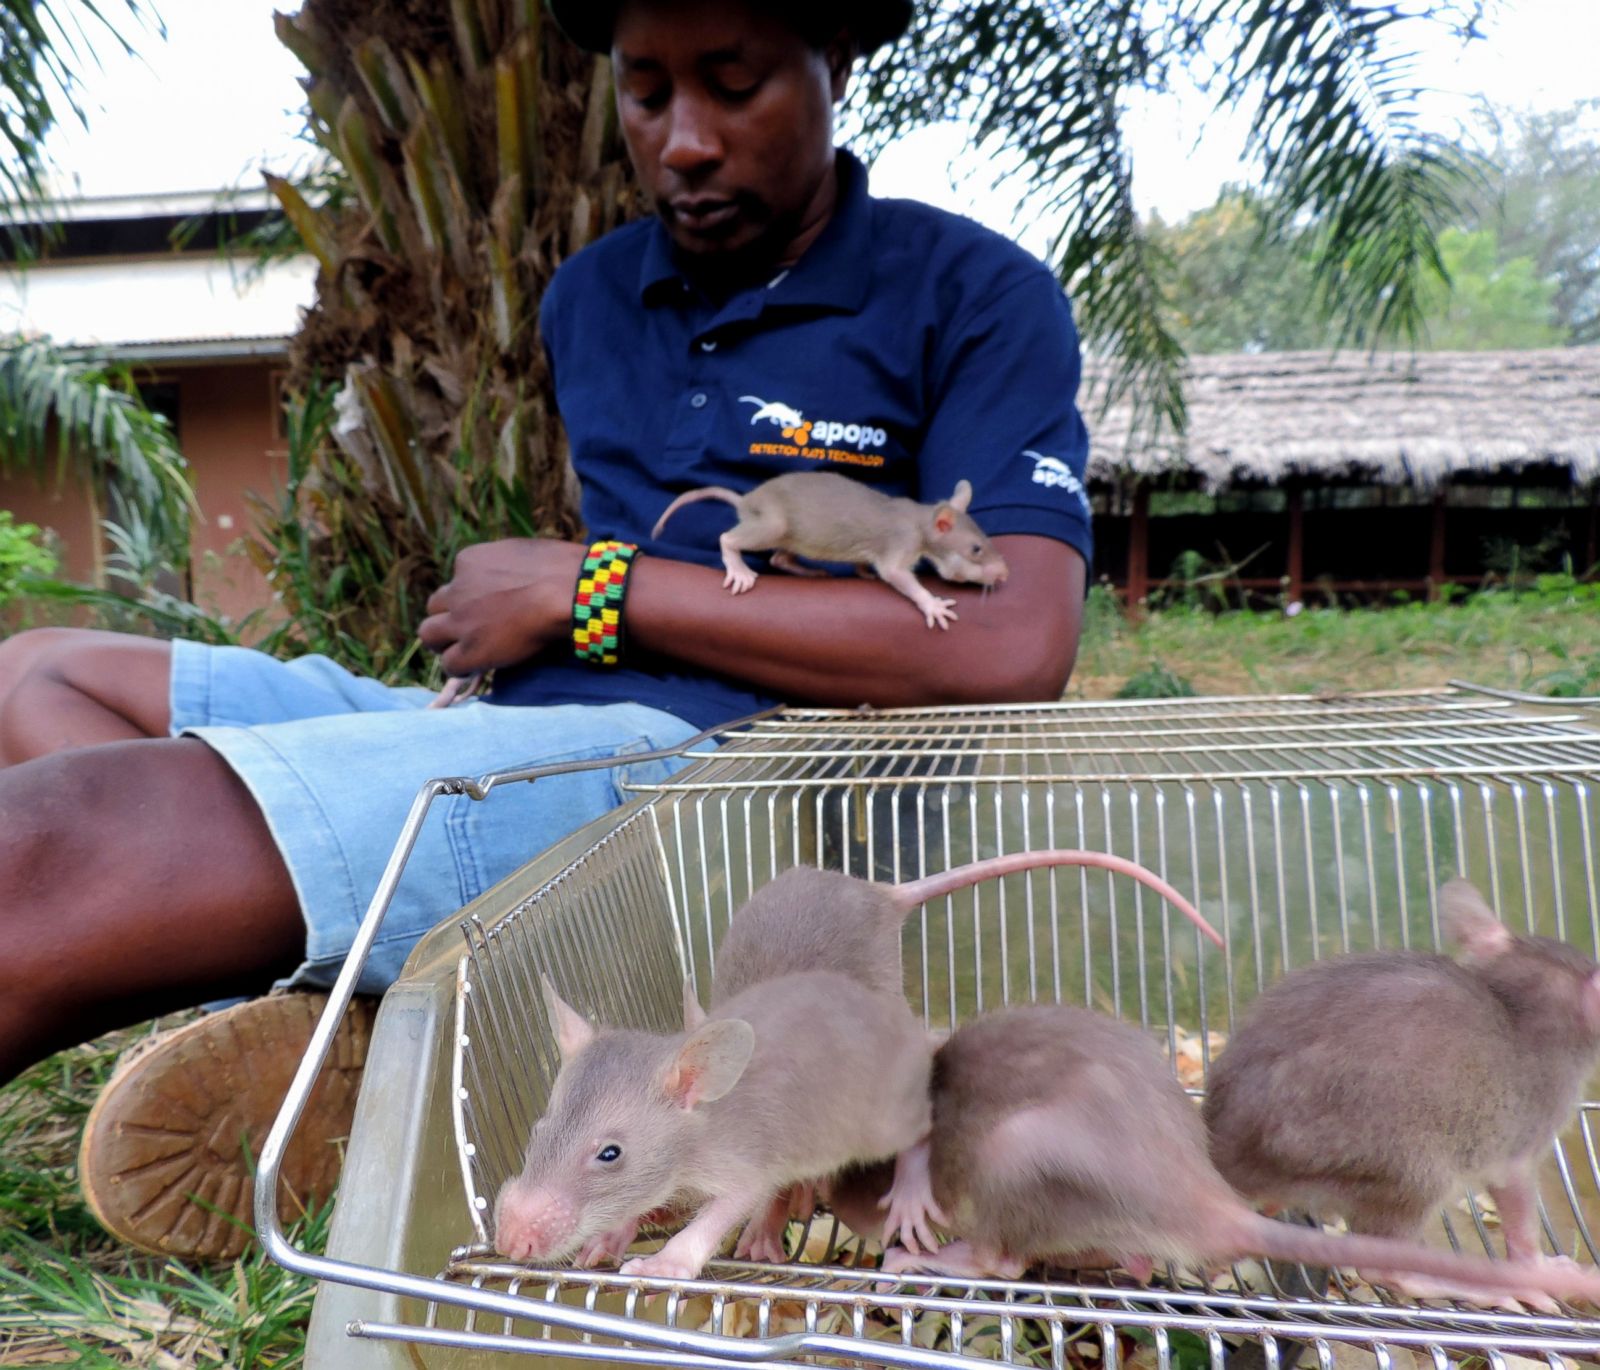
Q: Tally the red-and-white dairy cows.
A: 0